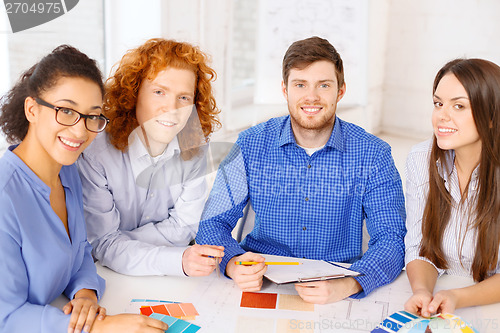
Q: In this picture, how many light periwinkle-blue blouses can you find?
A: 1